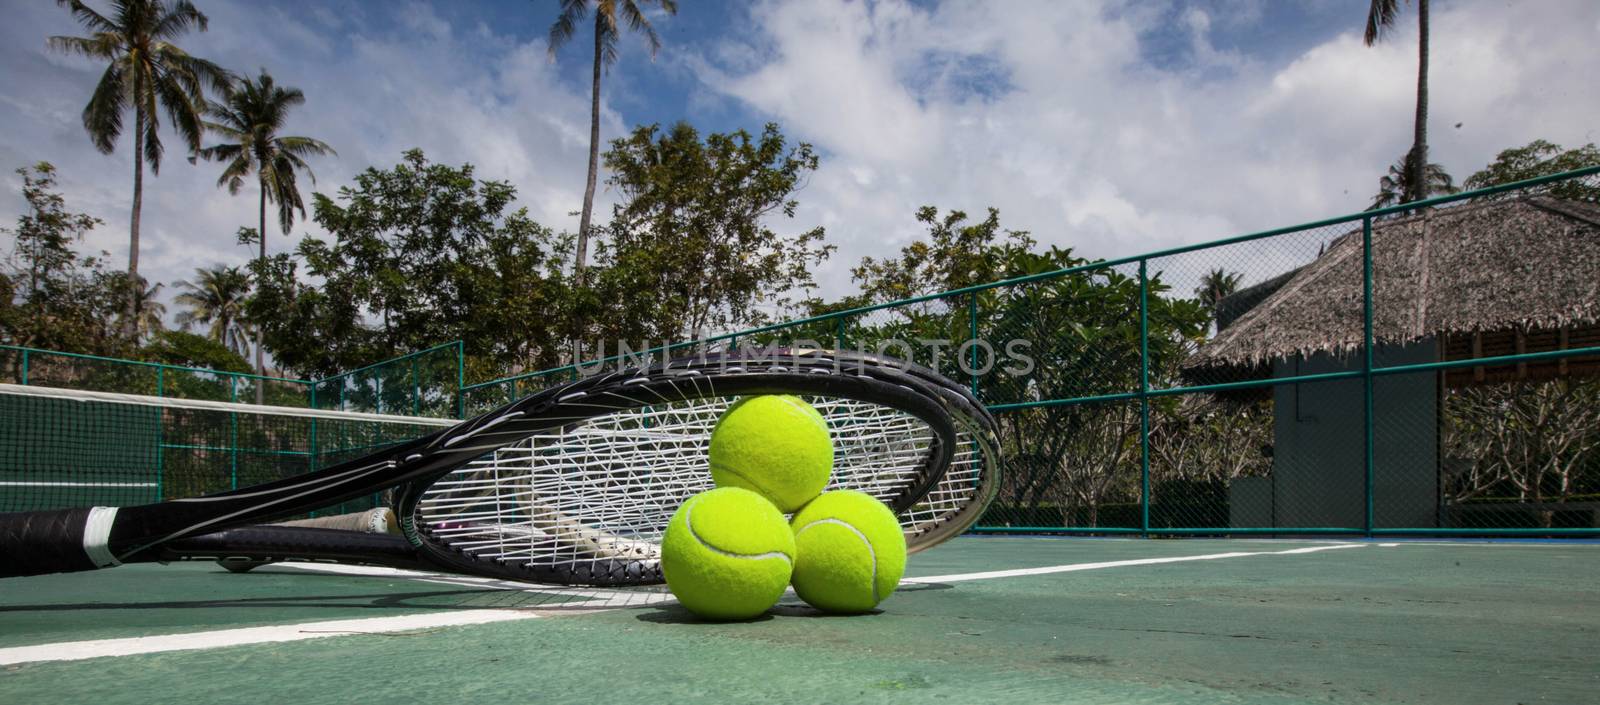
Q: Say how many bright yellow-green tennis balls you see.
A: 3